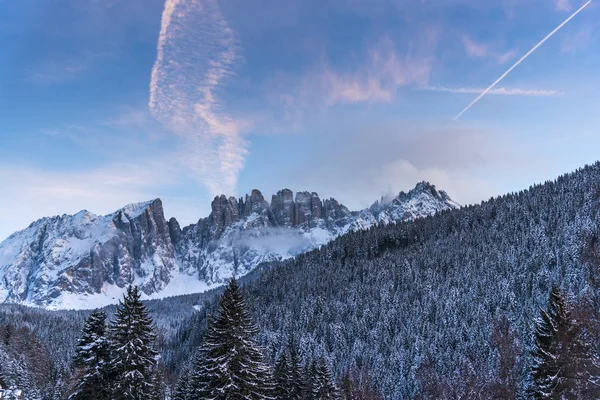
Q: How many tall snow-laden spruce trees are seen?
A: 4